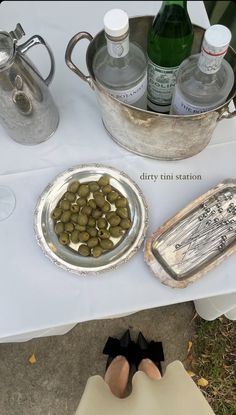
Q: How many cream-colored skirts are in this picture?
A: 1